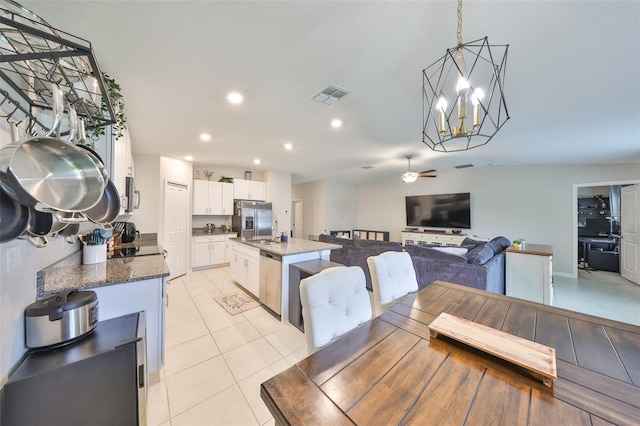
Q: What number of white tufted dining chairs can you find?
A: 2